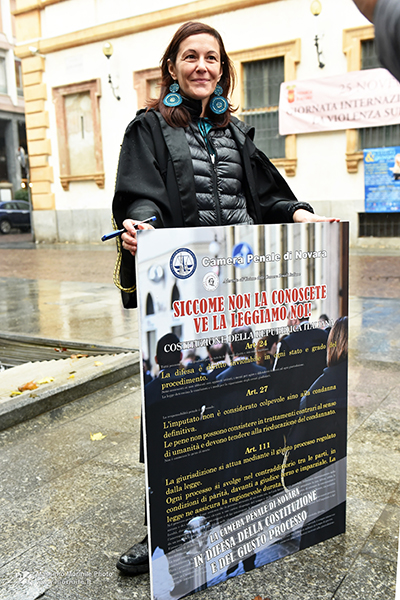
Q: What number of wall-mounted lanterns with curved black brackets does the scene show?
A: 2